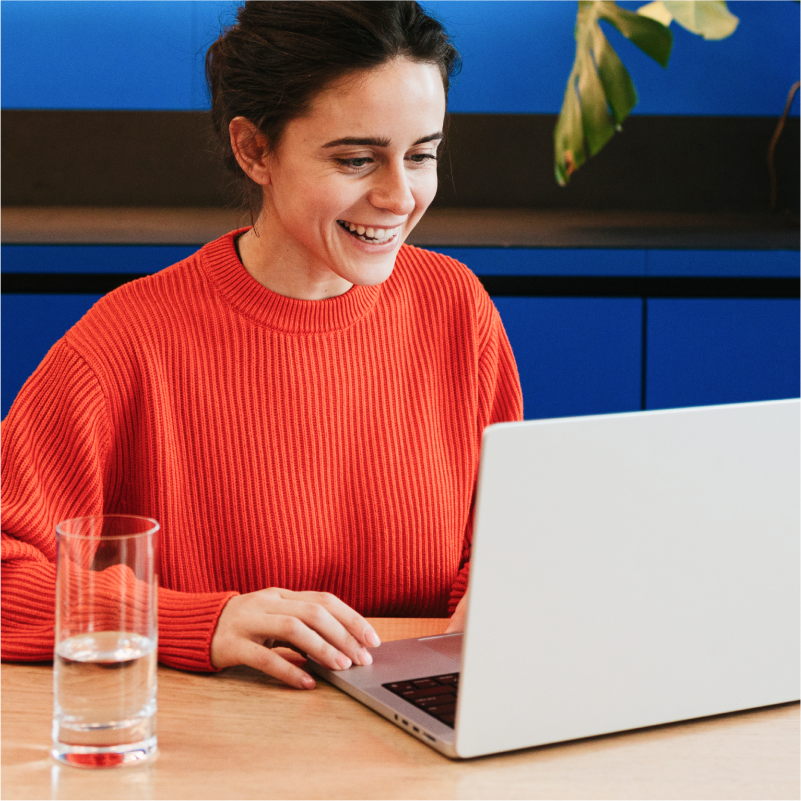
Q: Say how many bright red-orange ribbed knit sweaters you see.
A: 1